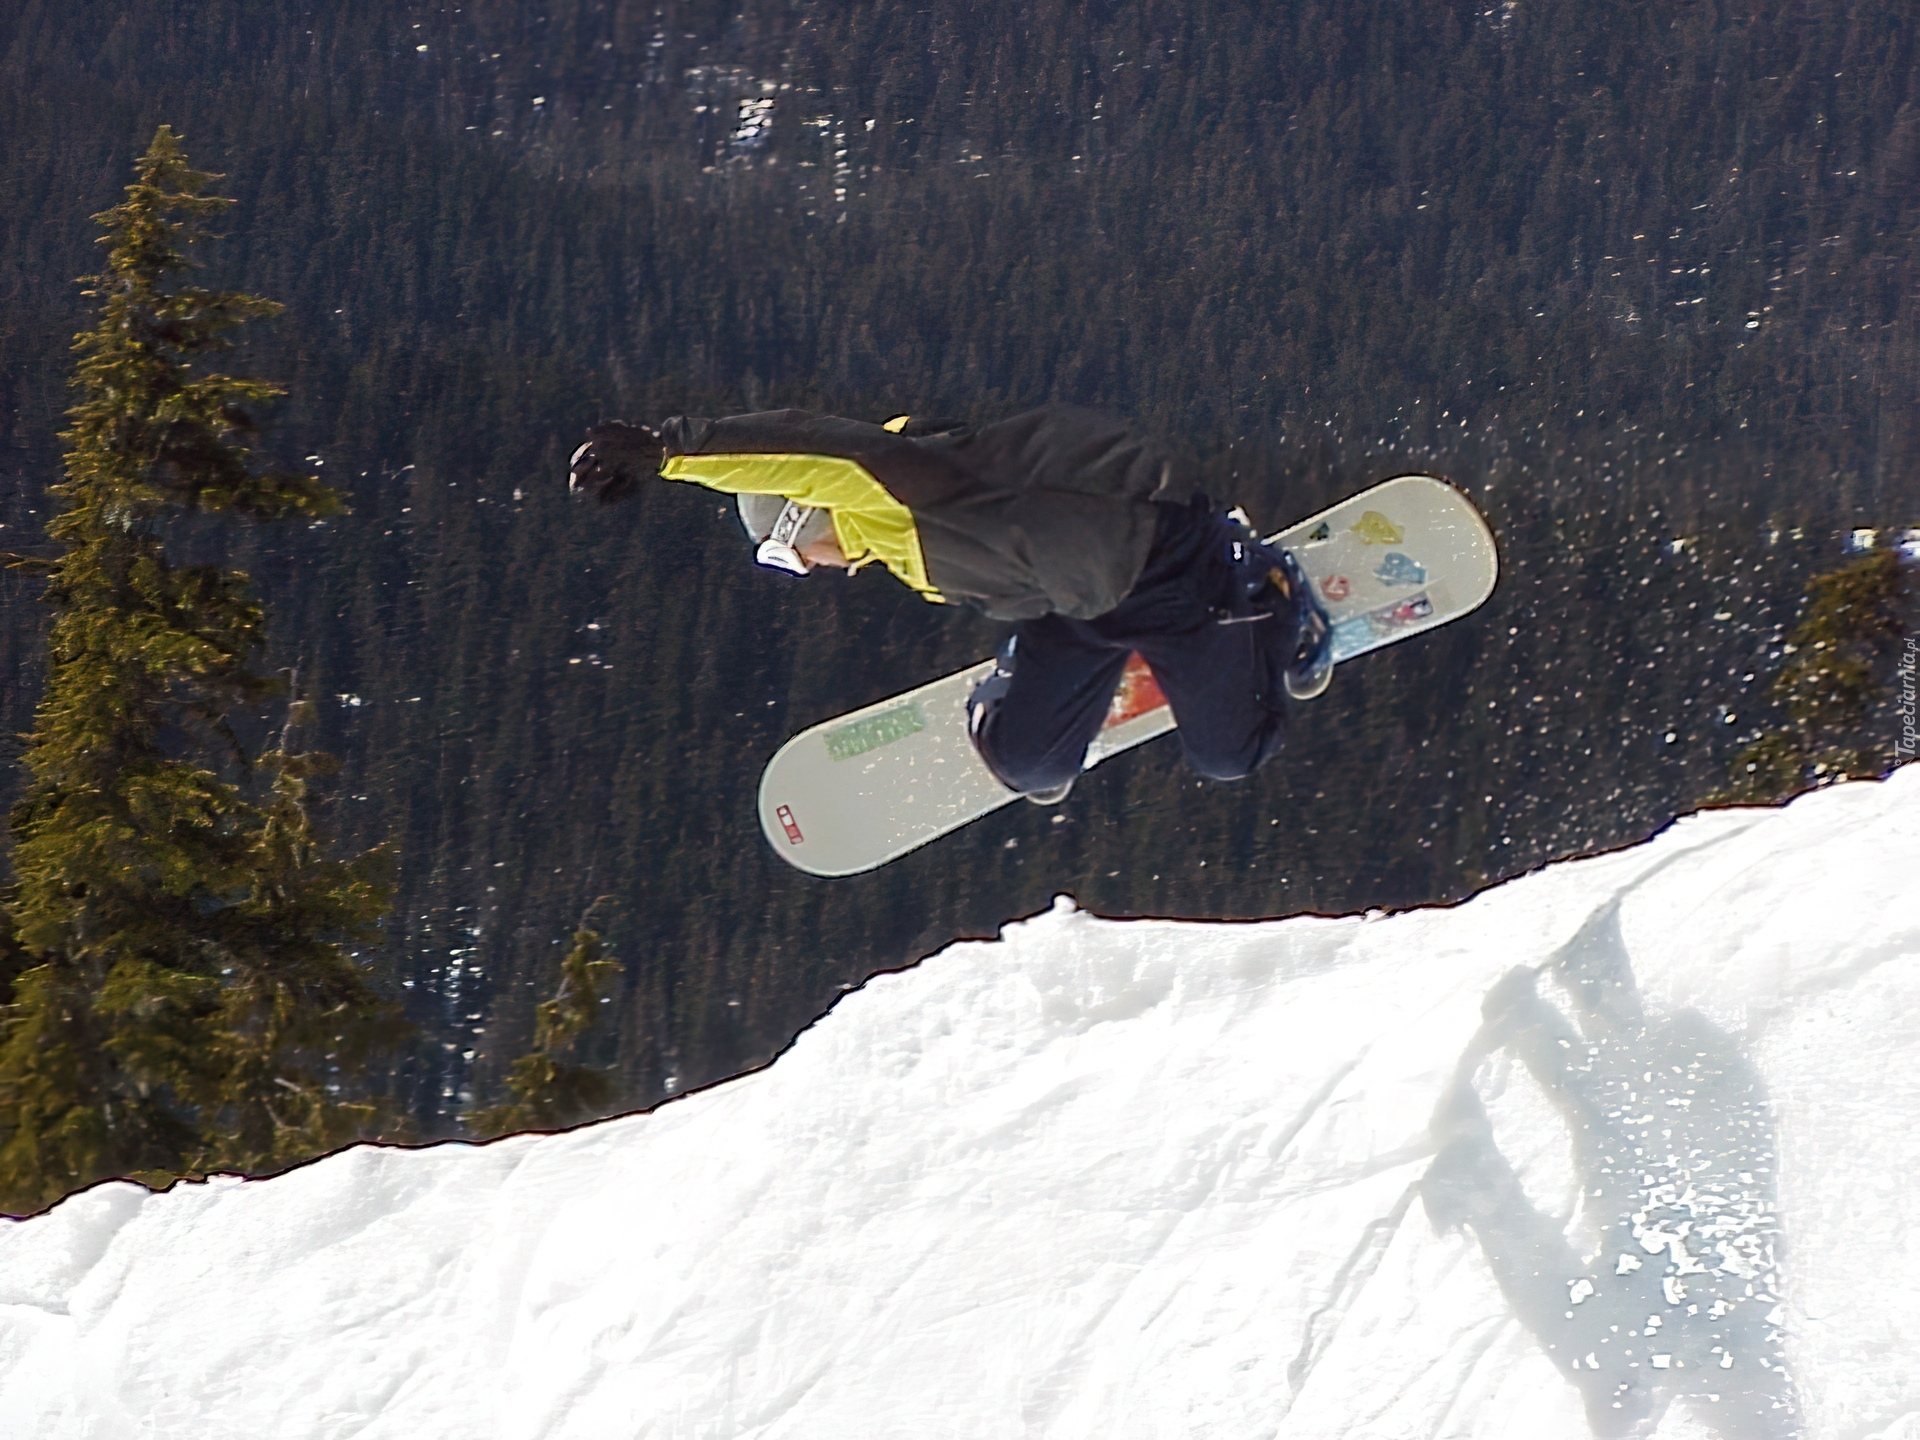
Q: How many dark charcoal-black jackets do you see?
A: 1